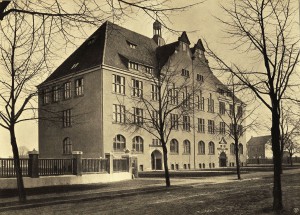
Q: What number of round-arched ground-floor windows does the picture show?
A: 9